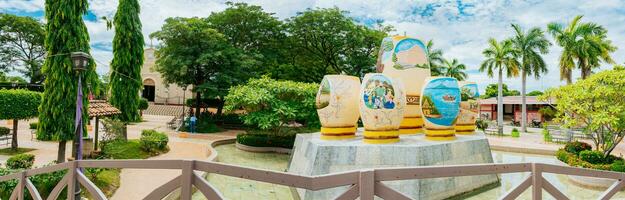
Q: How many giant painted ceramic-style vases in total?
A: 5